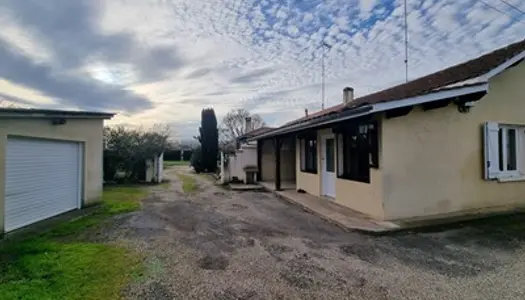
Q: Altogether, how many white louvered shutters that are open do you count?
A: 1